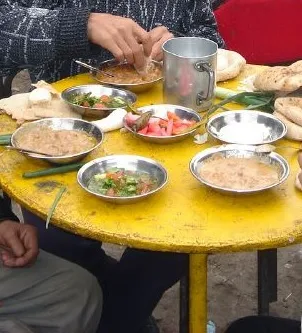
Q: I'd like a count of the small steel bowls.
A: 7